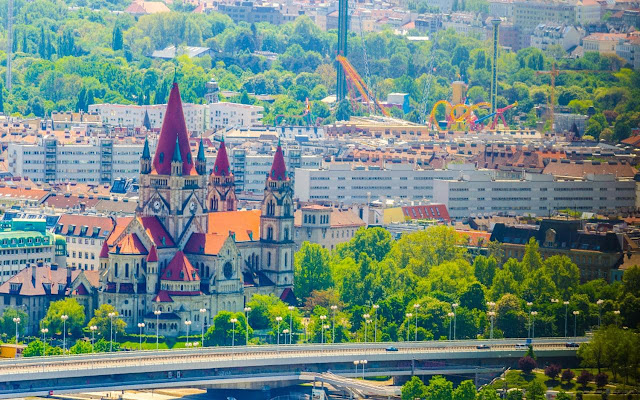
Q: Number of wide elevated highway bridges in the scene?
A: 1